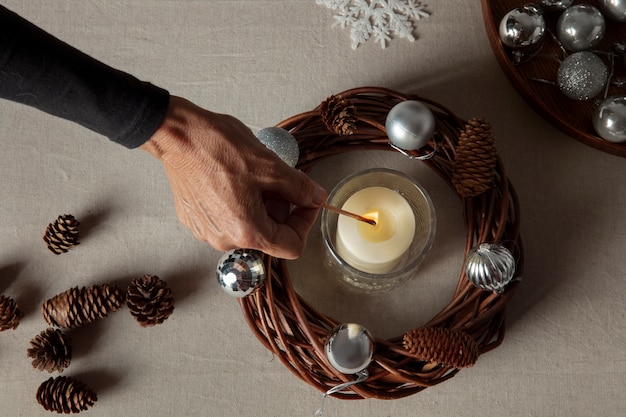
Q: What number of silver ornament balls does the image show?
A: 11